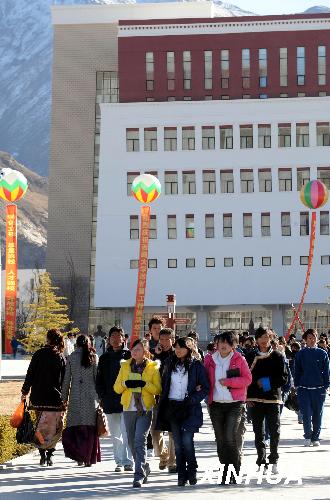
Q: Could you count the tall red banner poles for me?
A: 3